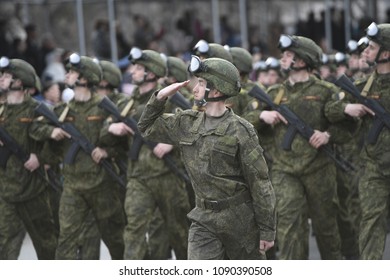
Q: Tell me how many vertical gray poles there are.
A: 6